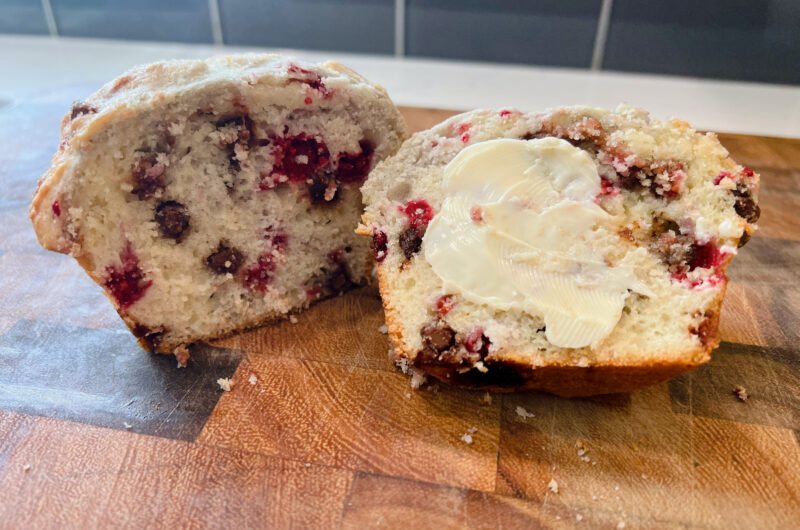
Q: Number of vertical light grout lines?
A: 4